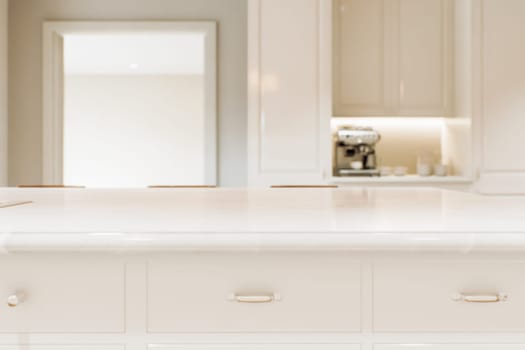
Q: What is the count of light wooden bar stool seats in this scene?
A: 3